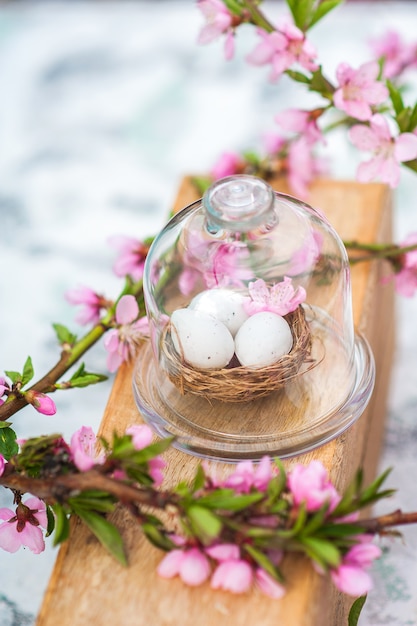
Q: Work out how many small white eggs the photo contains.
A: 3